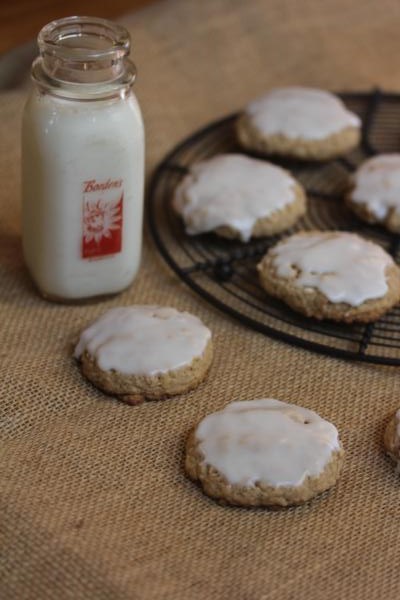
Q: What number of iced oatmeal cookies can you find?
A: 7